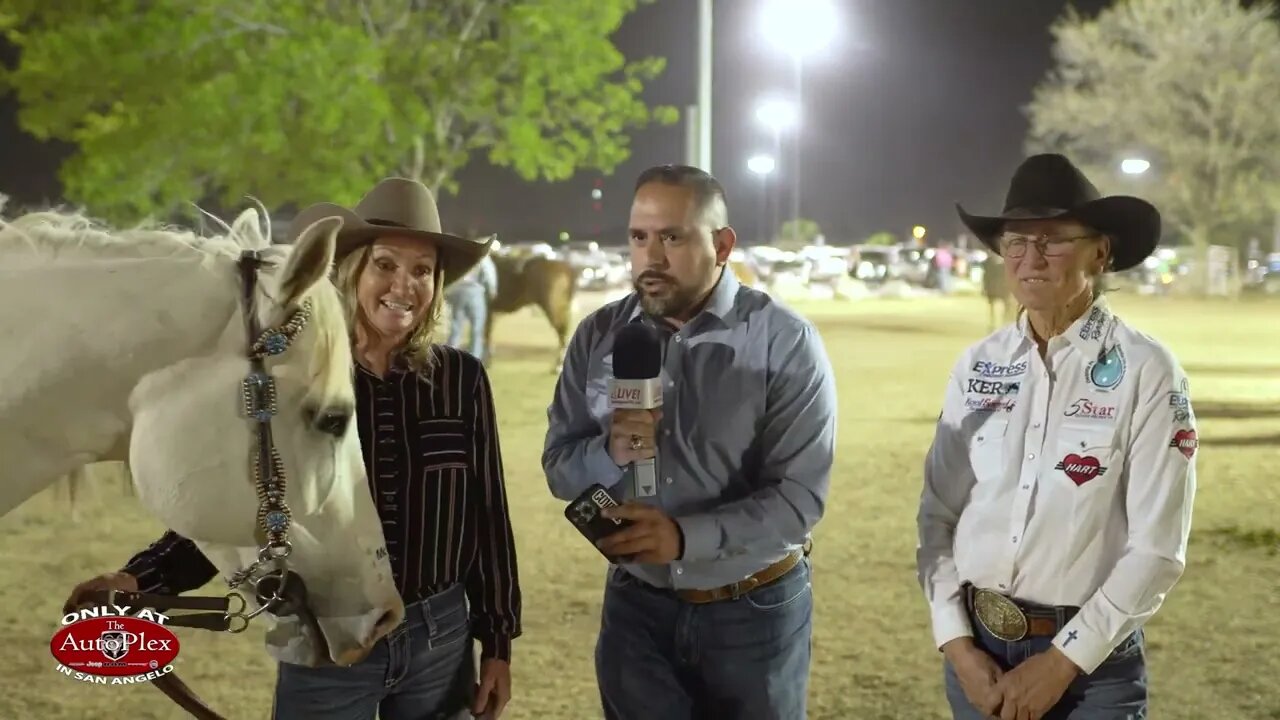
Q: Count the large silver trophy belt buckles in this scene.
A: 1